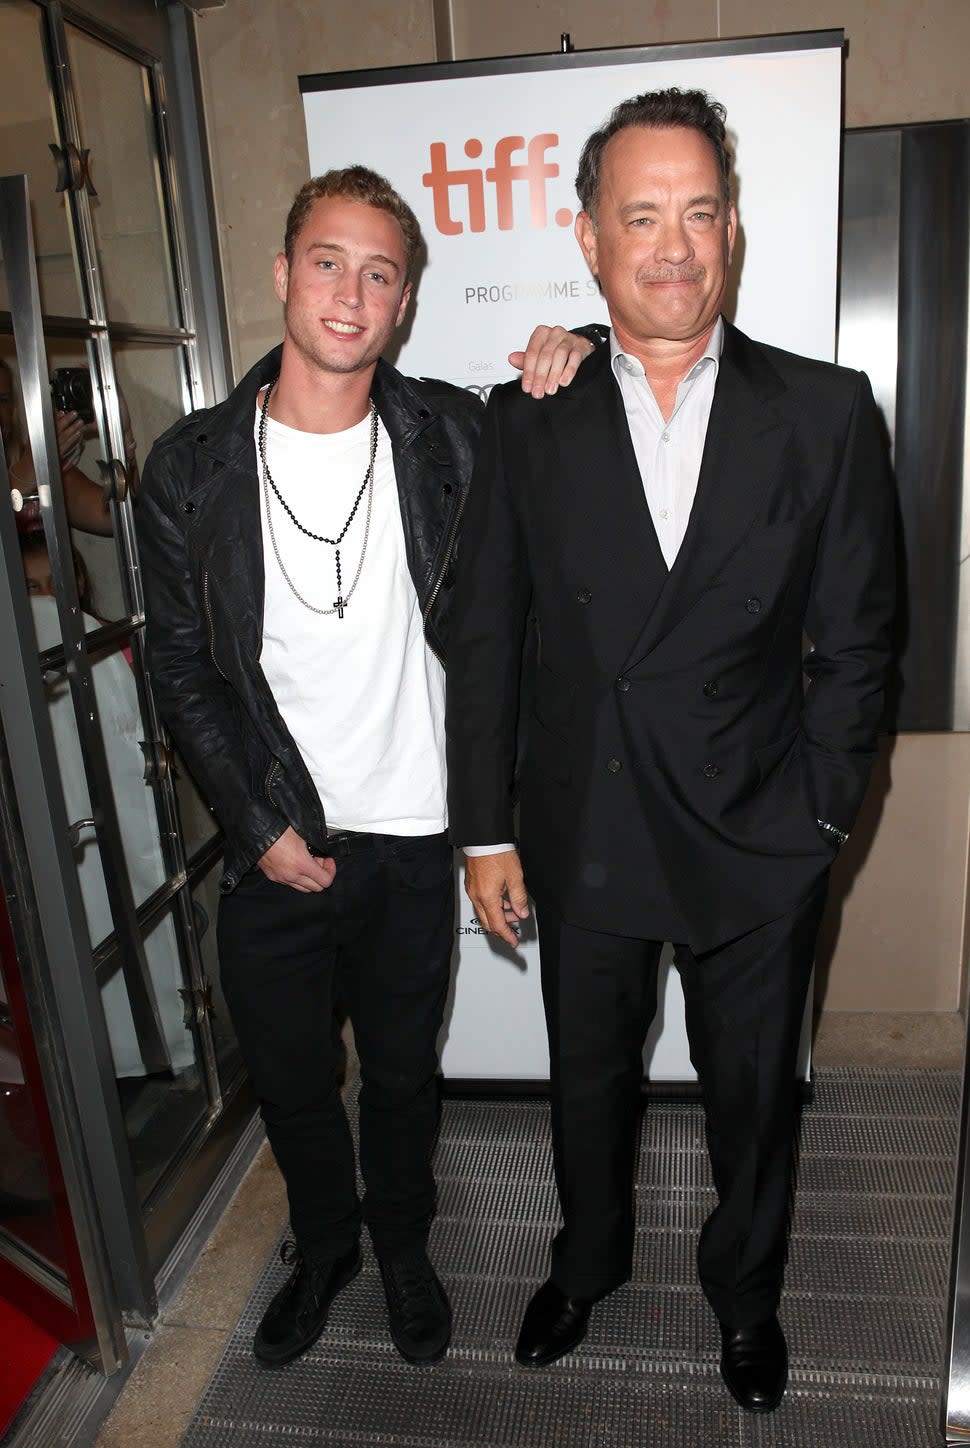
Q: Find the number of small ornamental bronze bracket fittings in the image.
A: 4